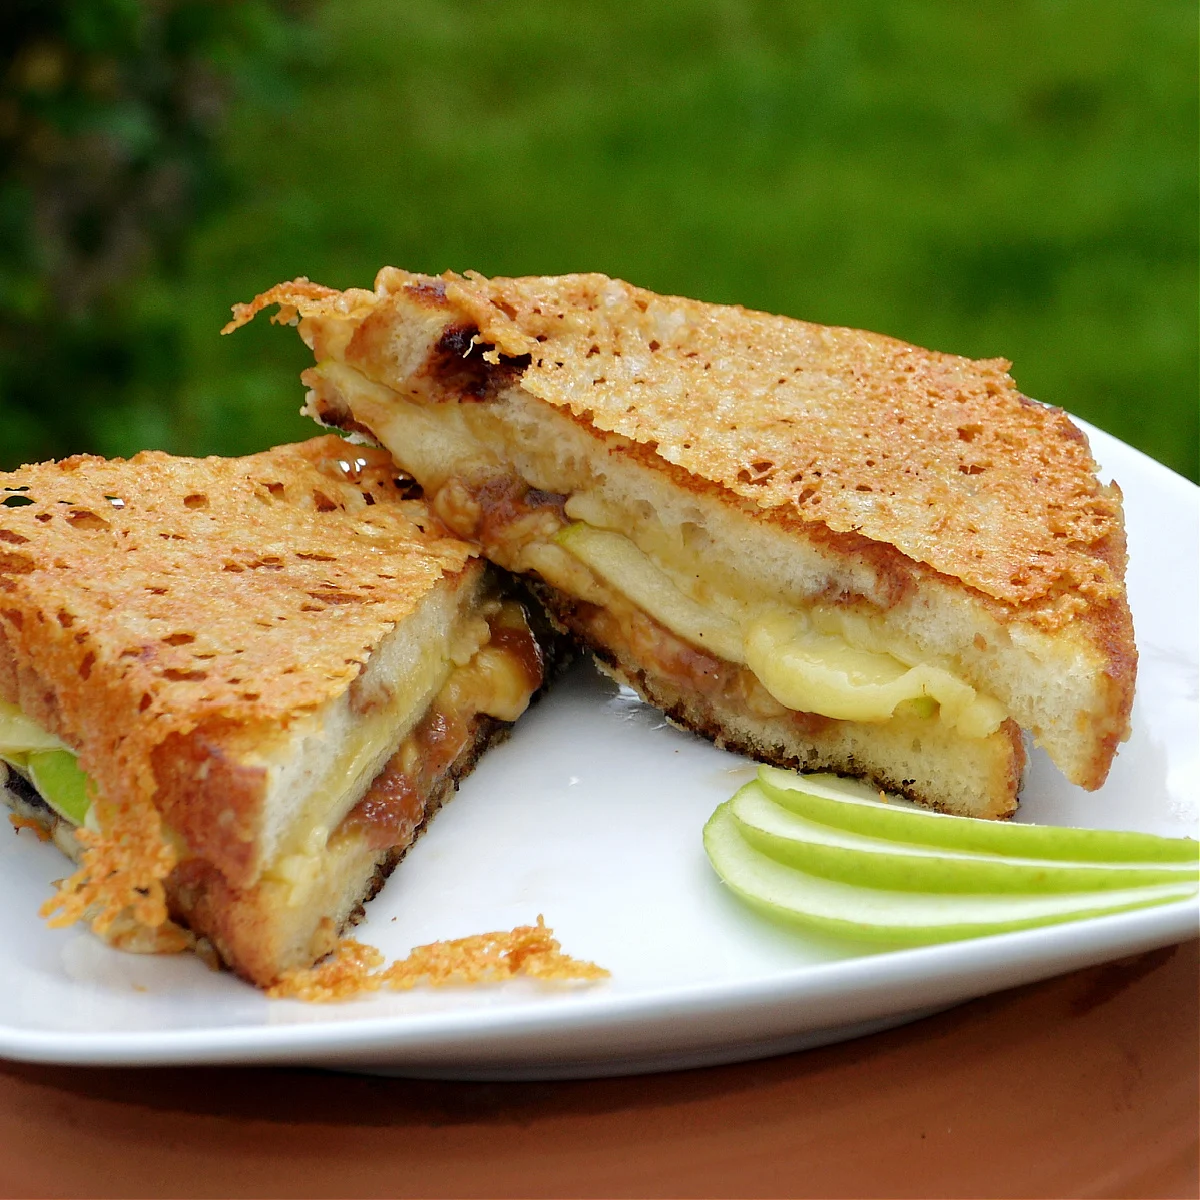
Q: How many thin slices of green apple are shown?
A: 3